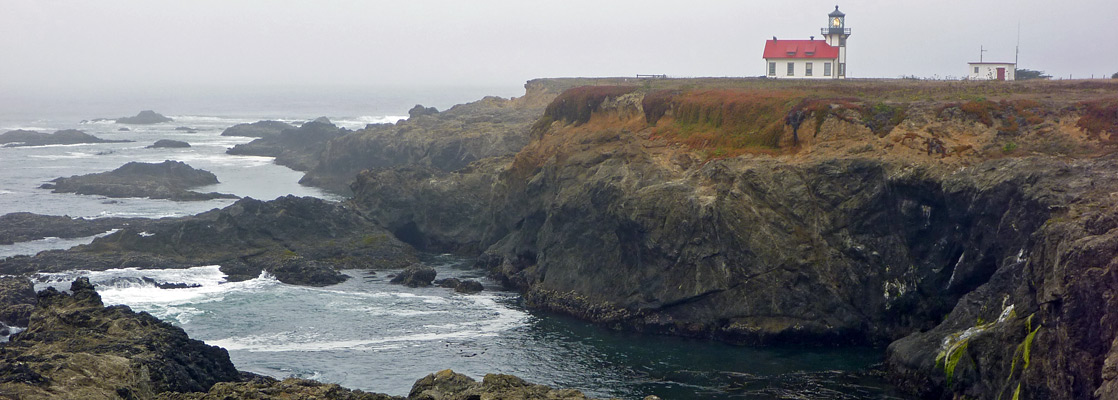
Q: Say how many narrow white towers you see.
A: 1